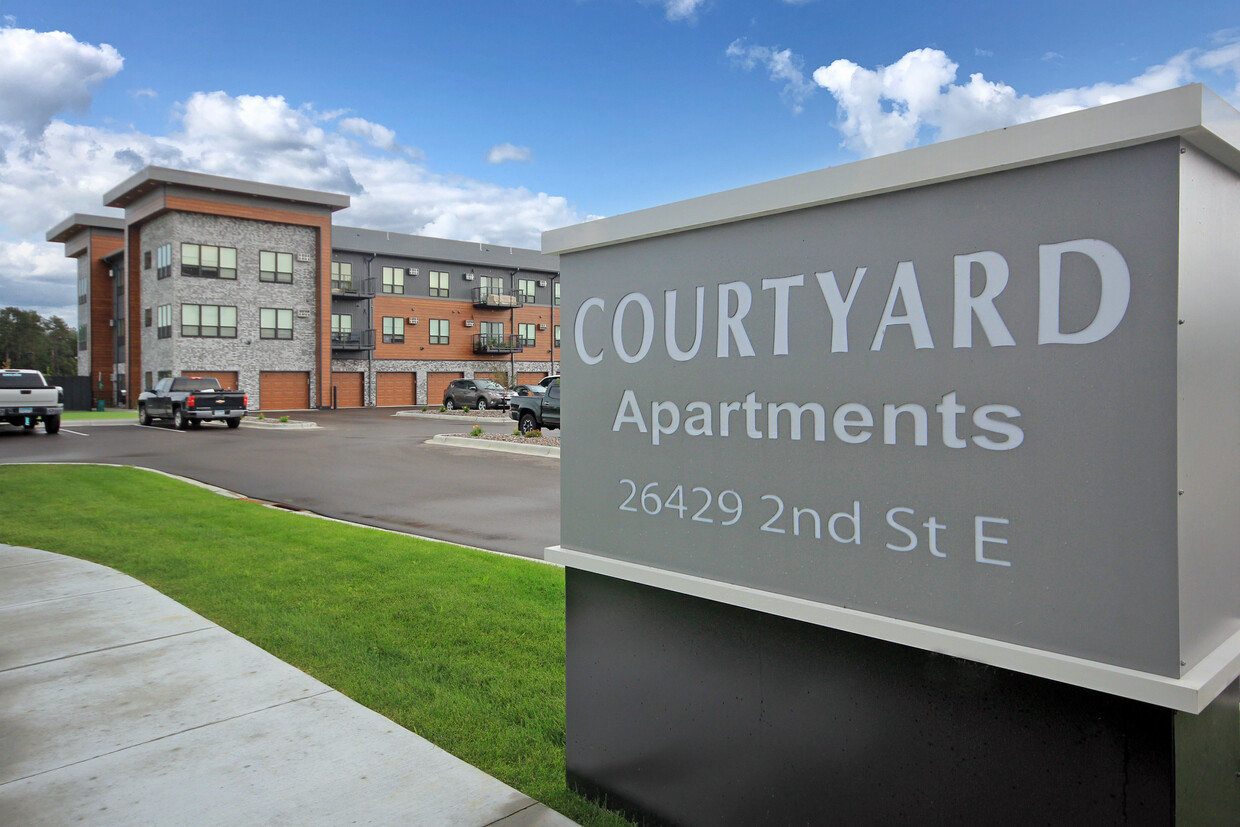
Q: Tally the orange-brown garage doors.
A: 7